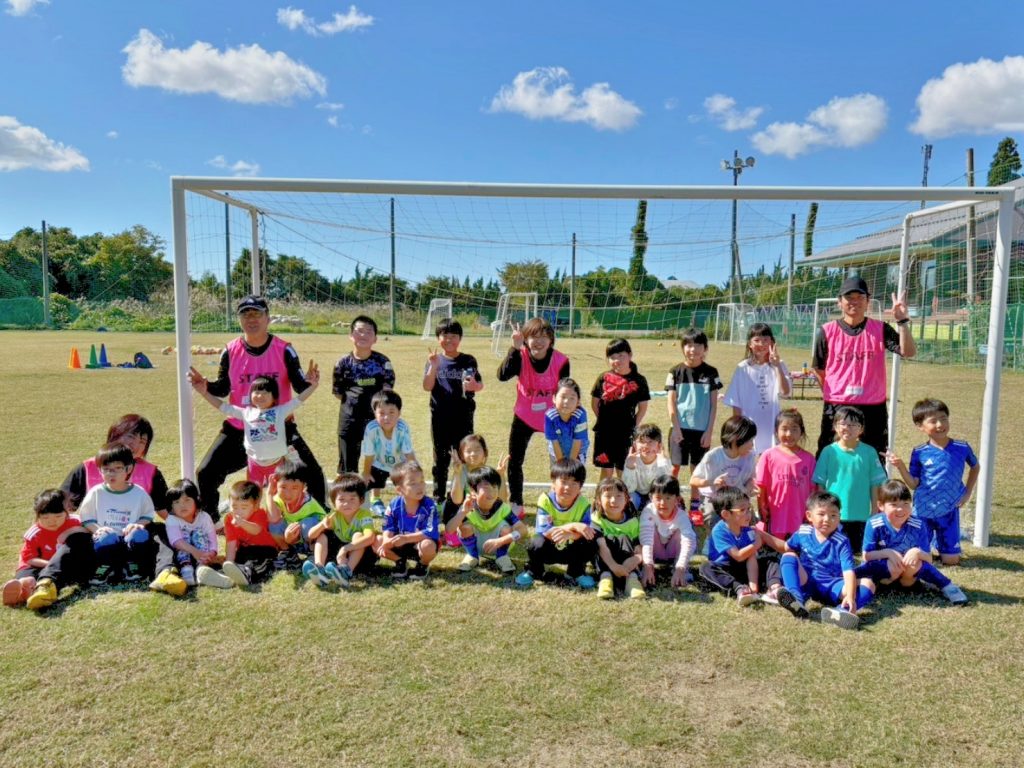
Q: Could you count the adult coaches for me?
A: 4